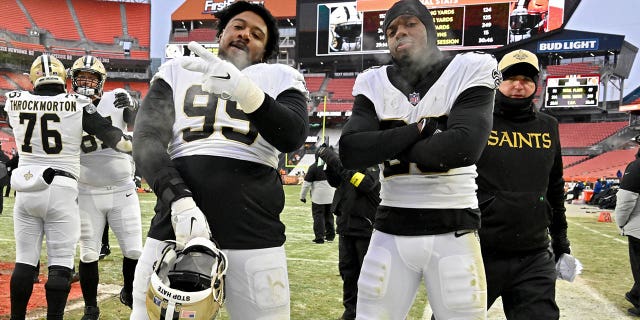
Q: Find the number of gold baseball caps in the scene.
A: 1